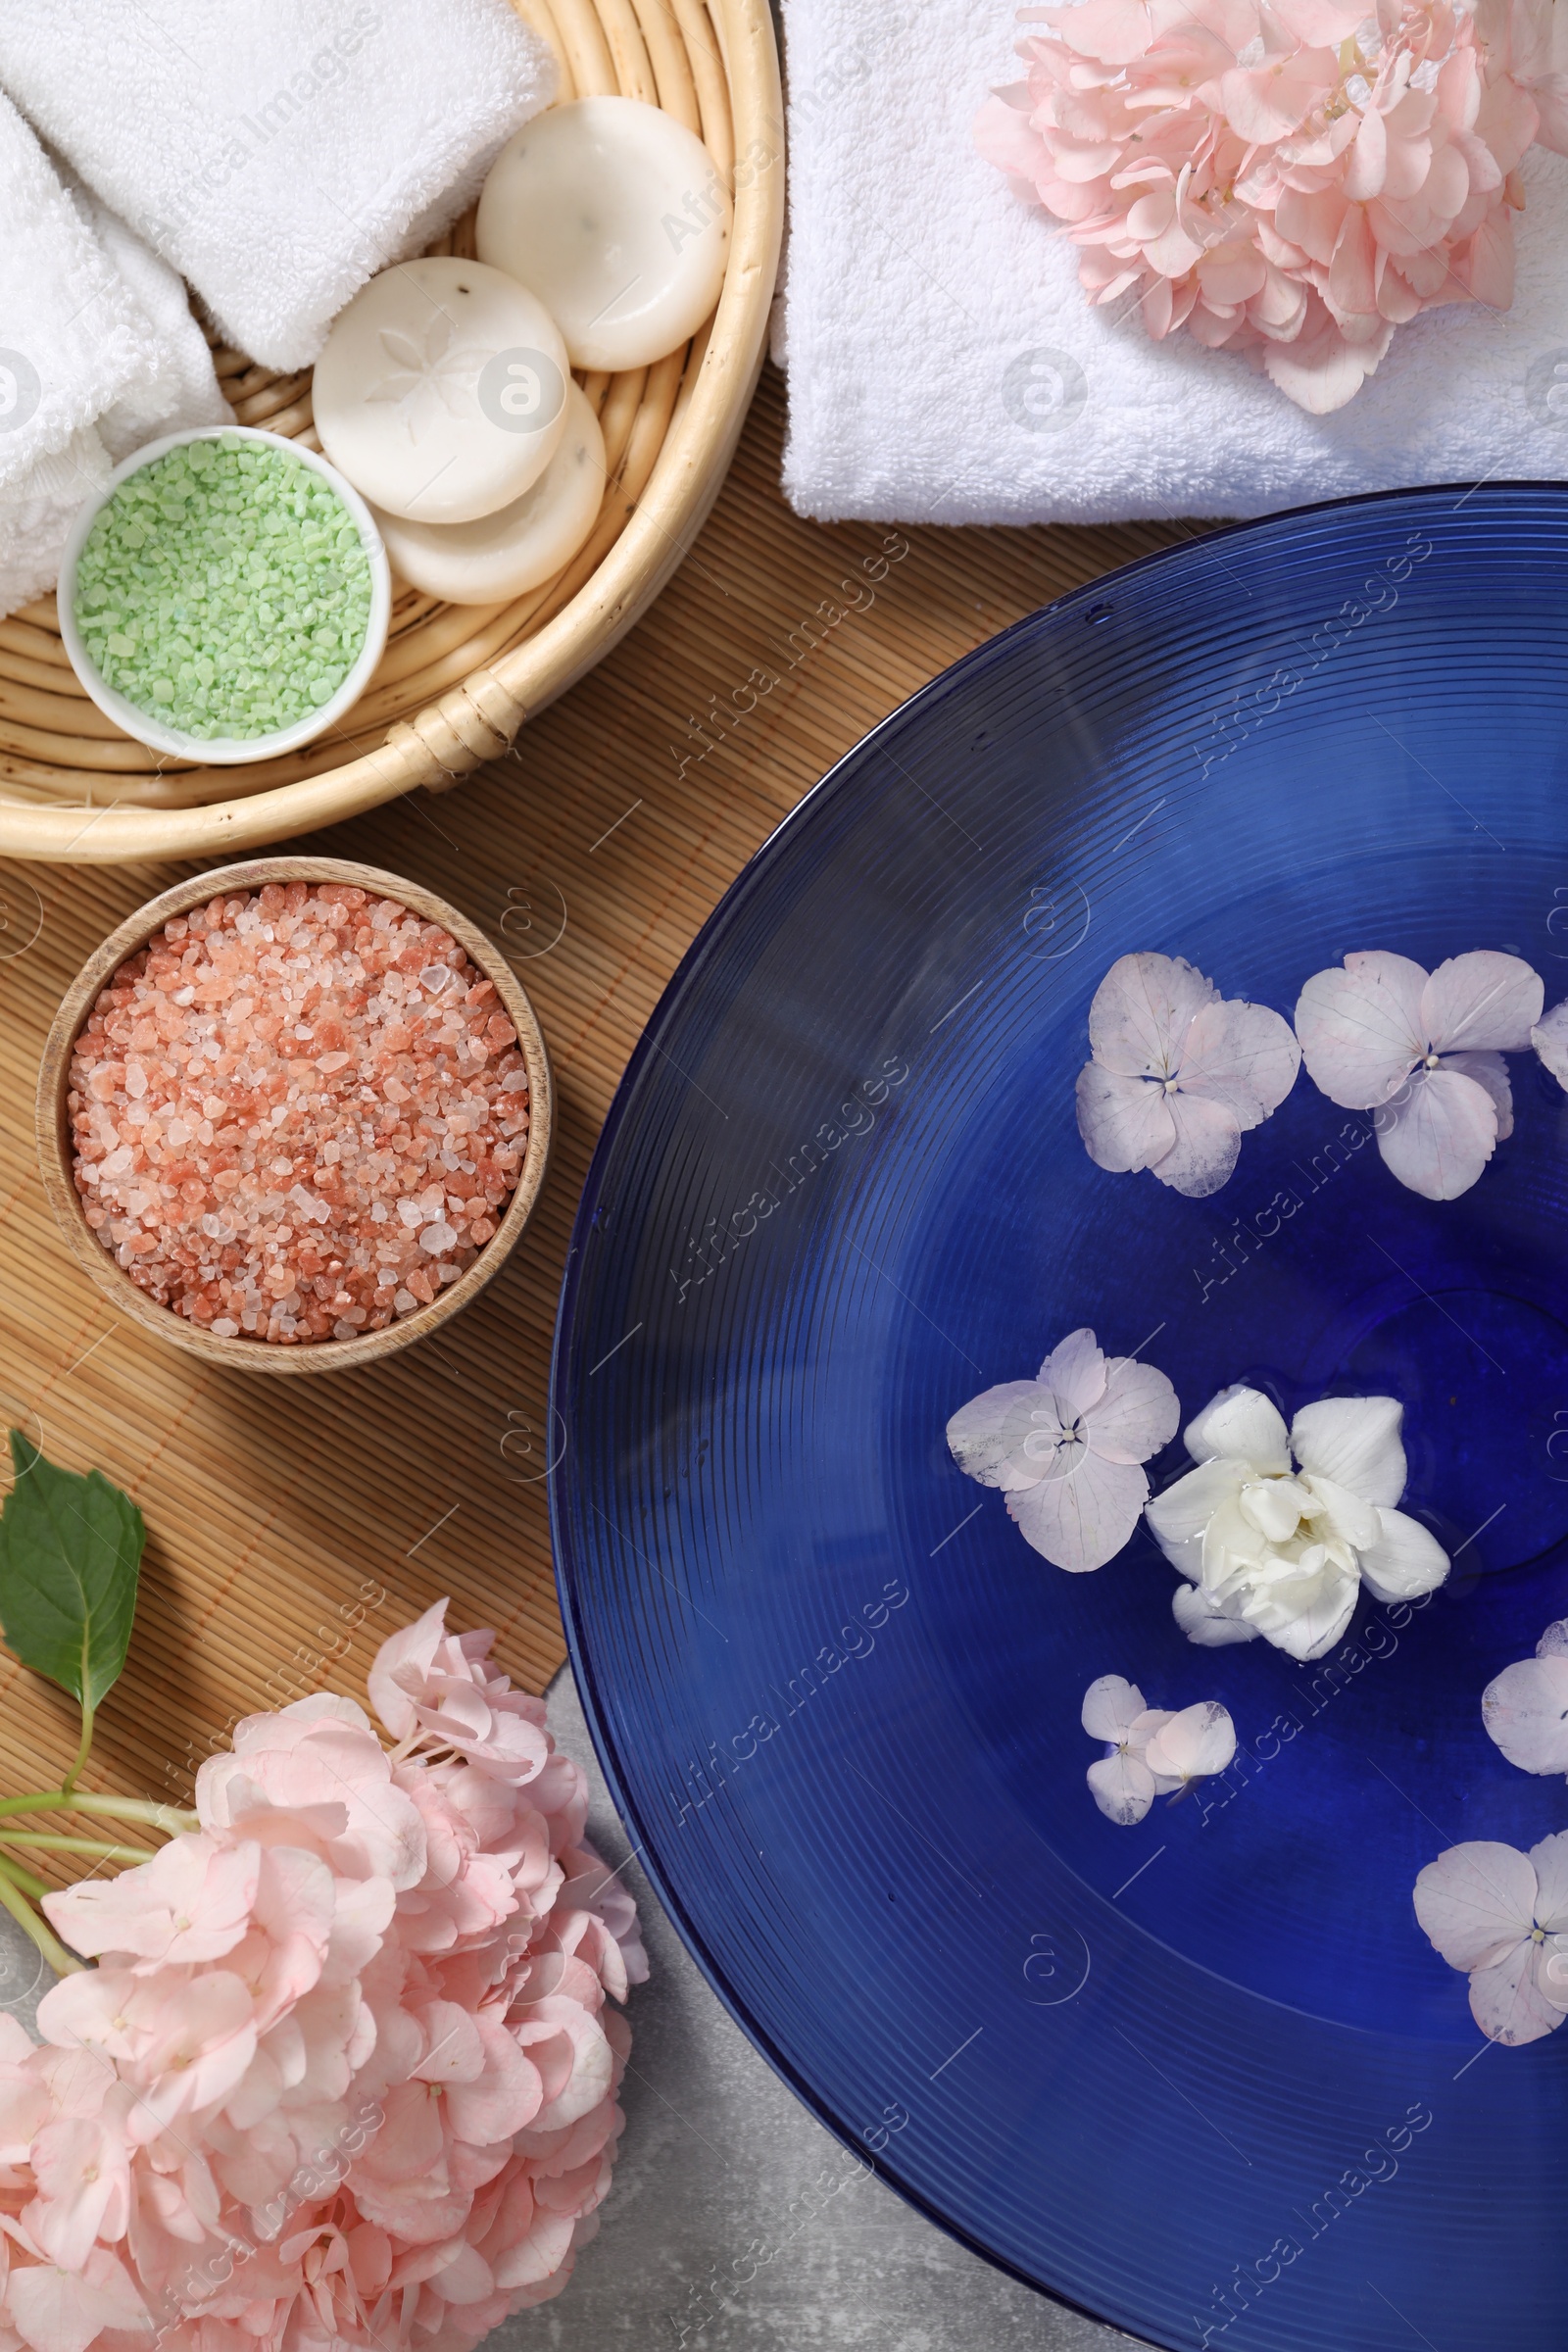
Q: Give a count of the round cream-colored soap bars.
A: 3